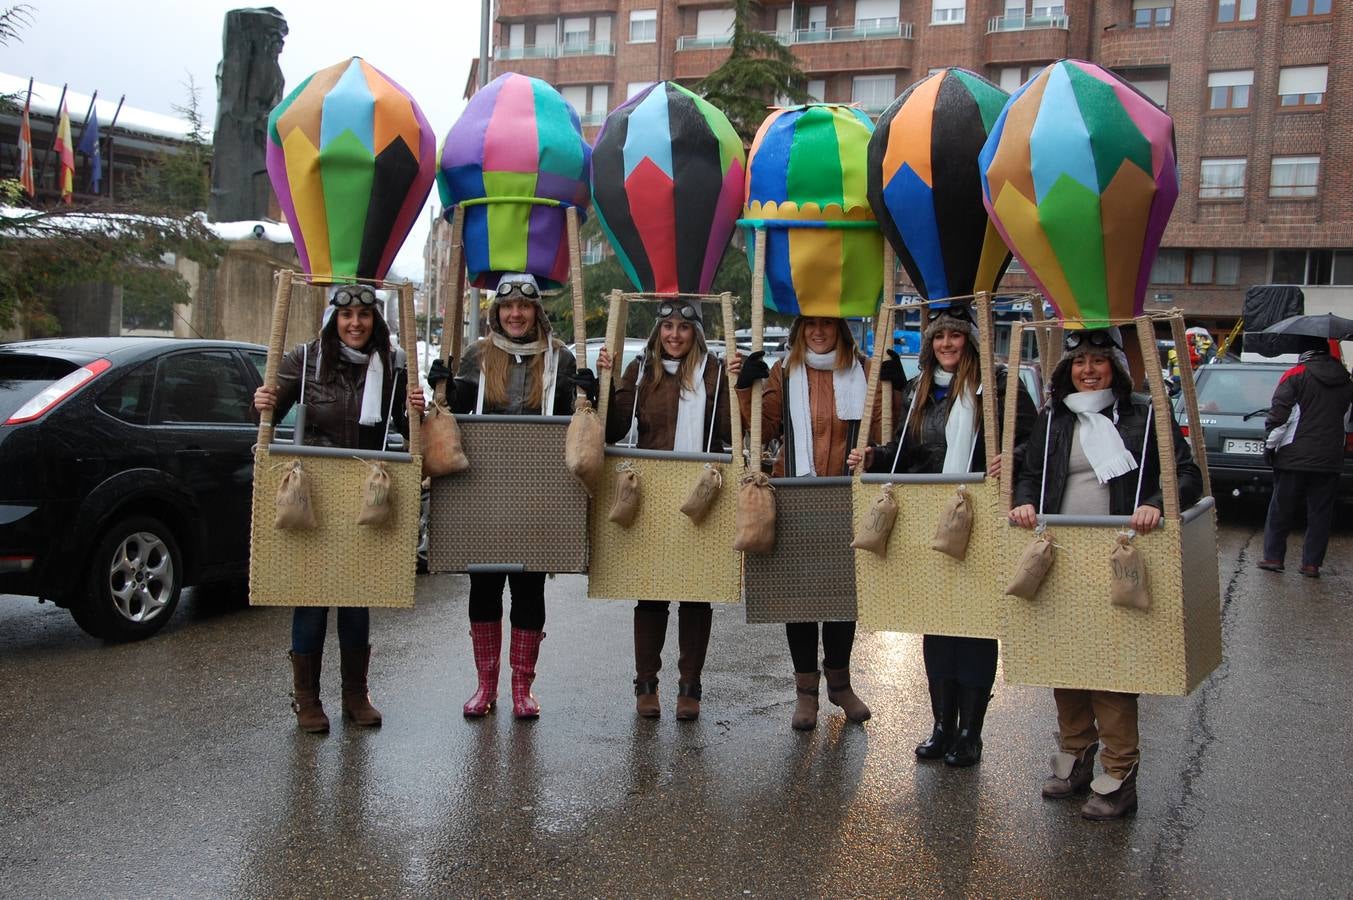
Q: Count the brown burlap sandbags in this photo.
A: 11